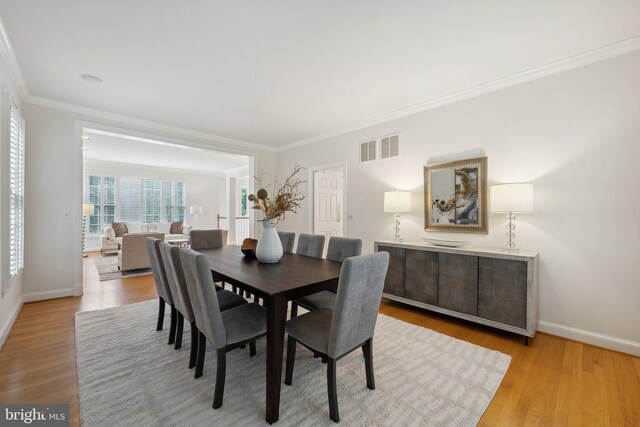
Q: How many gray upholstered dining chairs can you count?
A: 8